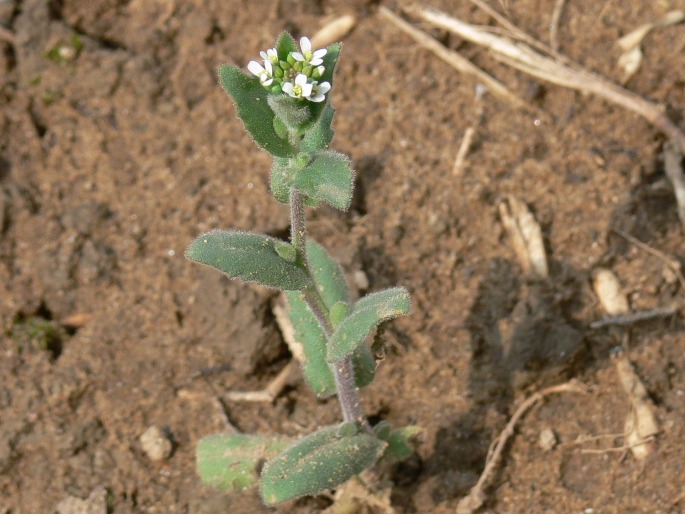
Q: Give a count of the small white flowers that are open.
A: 5